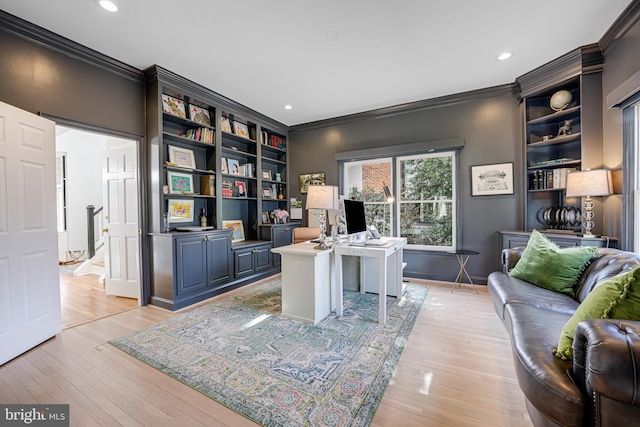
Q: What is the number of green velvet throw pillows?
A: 2